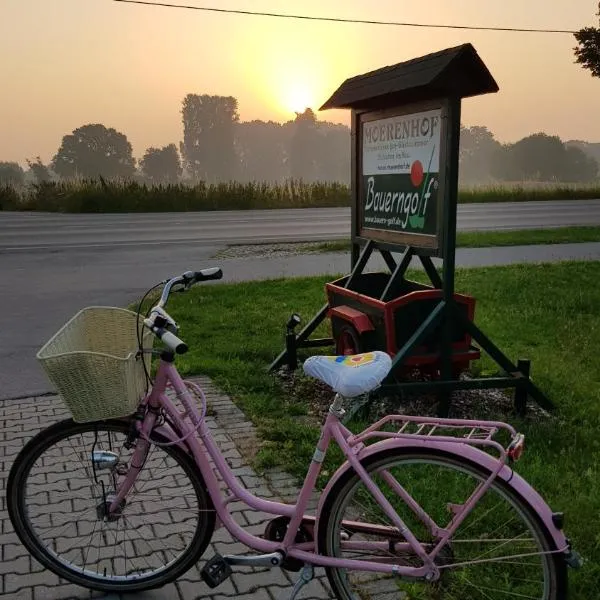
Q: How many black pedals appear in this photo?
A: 1